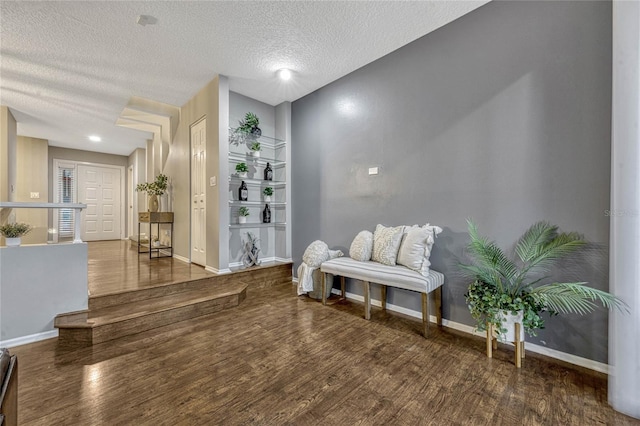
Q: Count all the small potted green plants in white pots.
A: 5